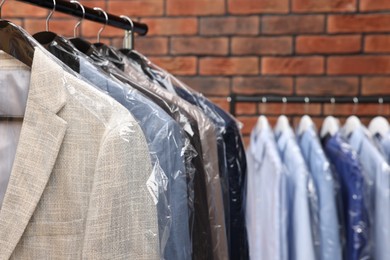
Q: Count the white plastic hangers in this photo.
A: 6